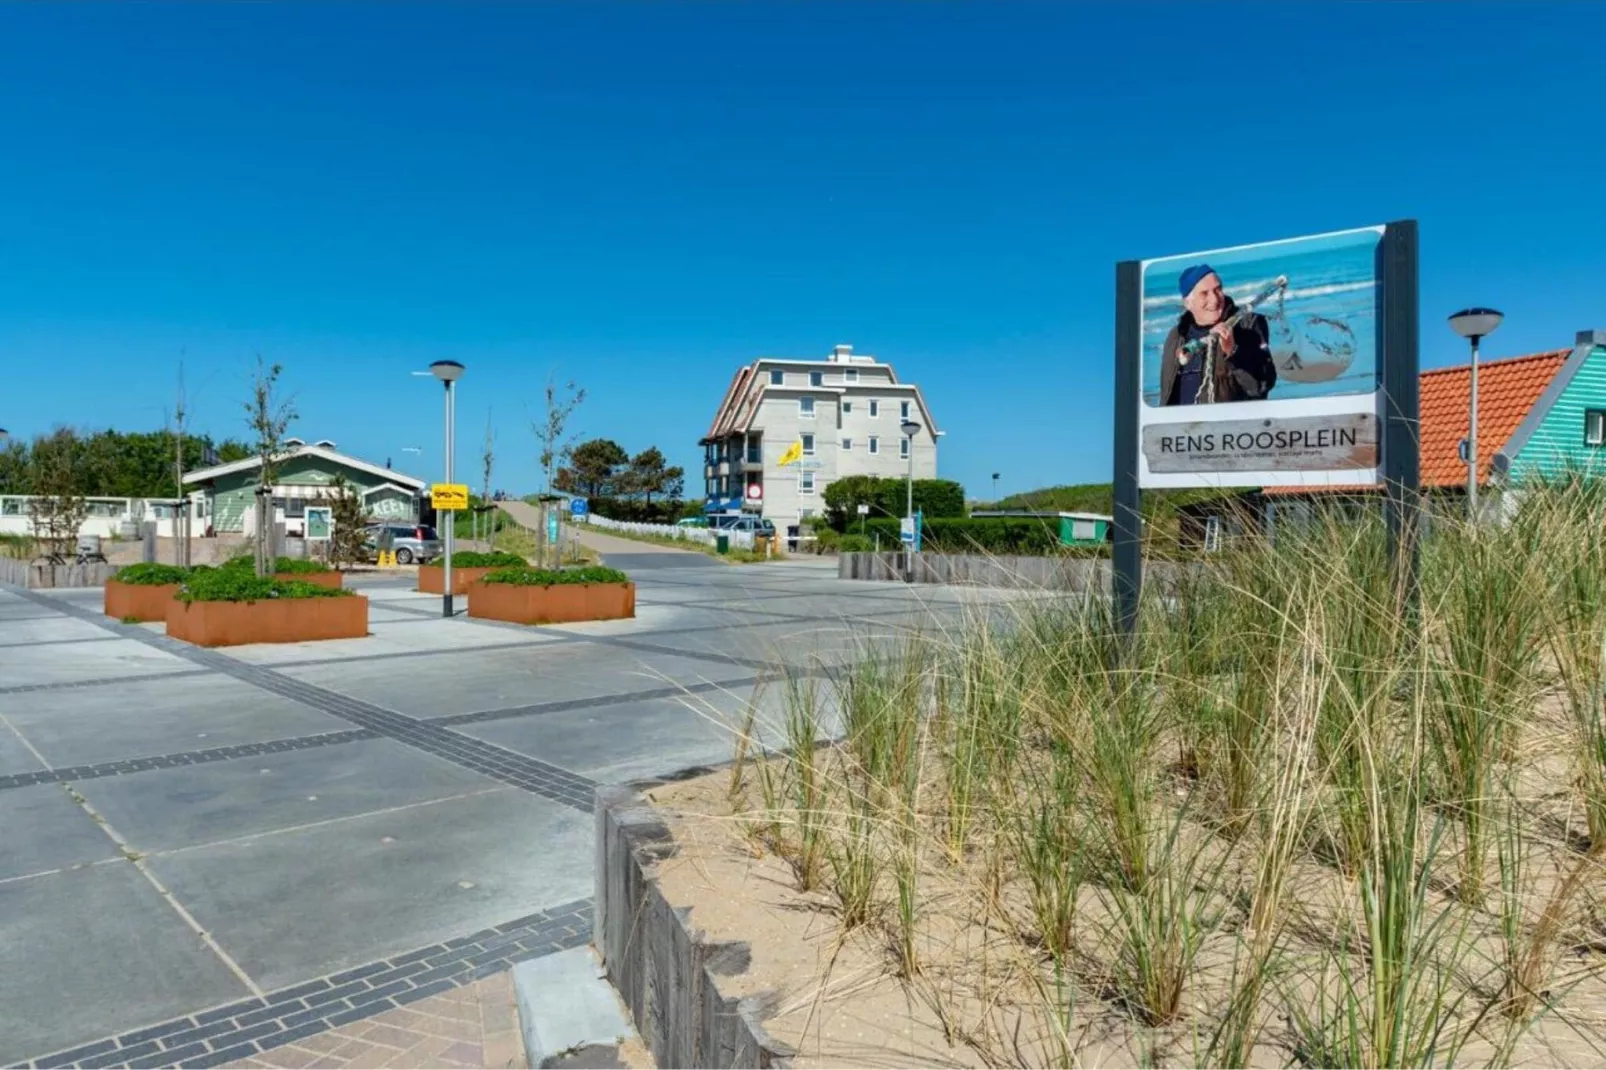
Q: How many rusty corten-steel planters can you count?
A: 5